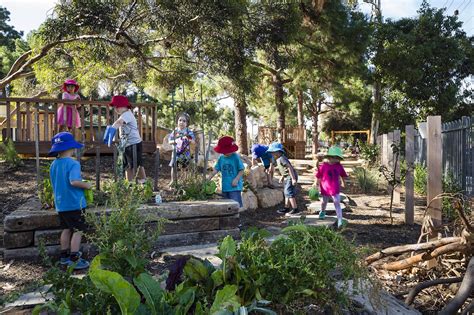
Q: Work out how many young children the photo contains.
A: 8